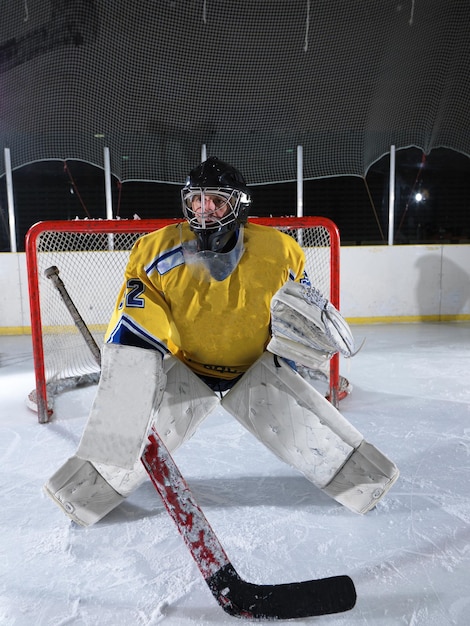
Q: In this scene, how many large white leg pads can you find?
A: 2